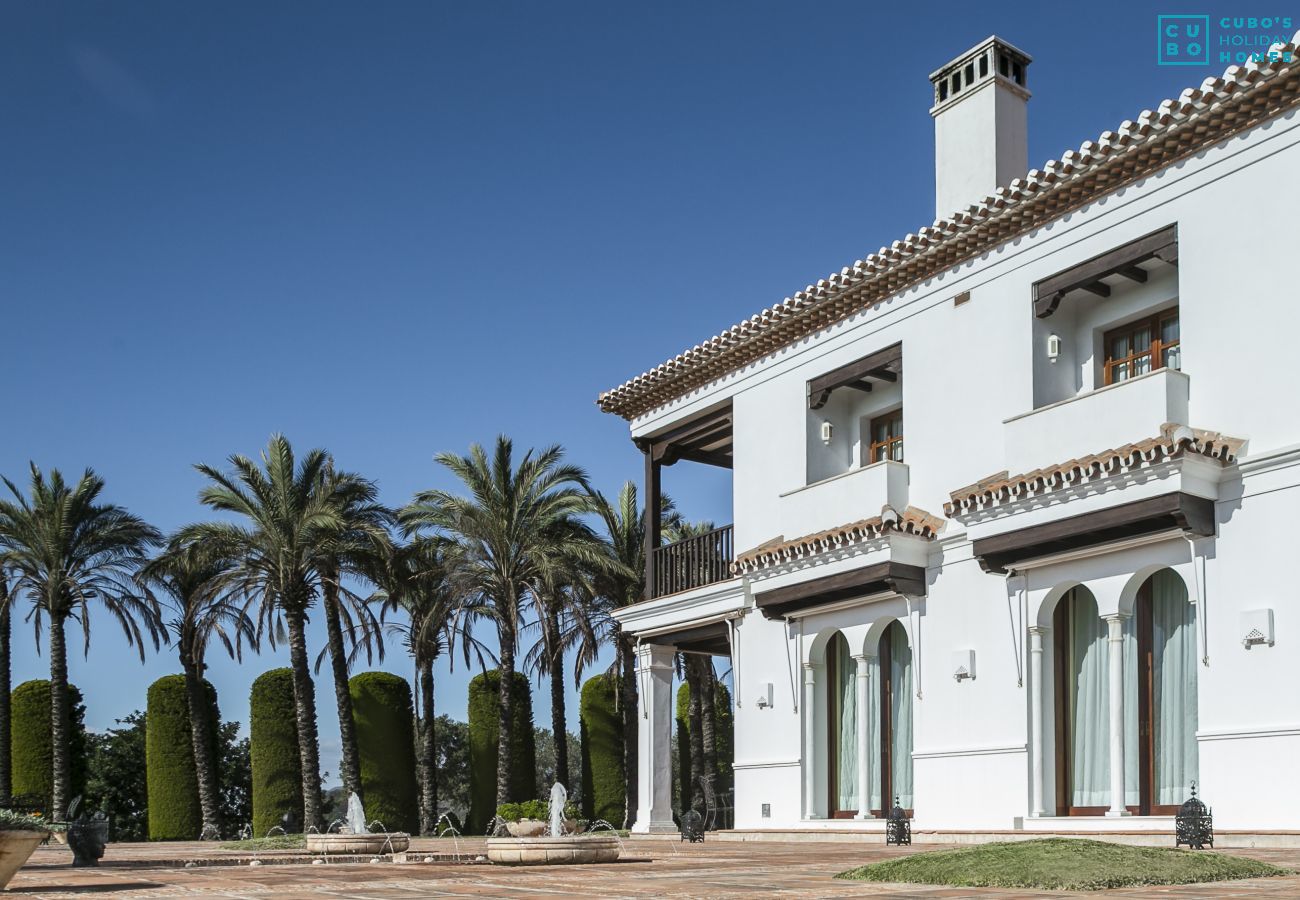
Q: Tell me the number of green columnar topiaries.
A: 7